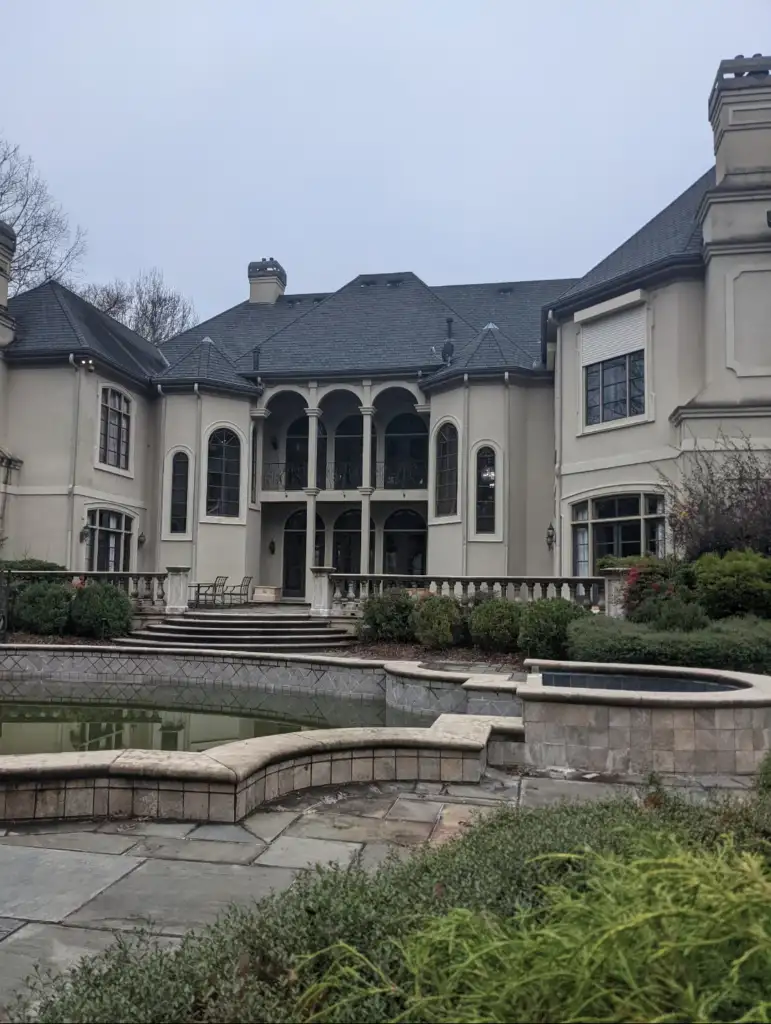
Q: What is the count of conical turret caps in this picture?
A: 2